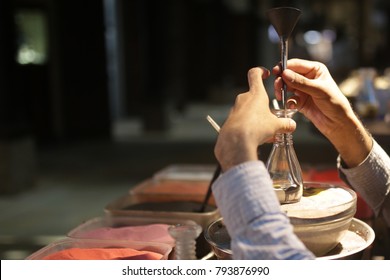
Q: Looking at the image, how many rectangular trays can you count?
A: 5